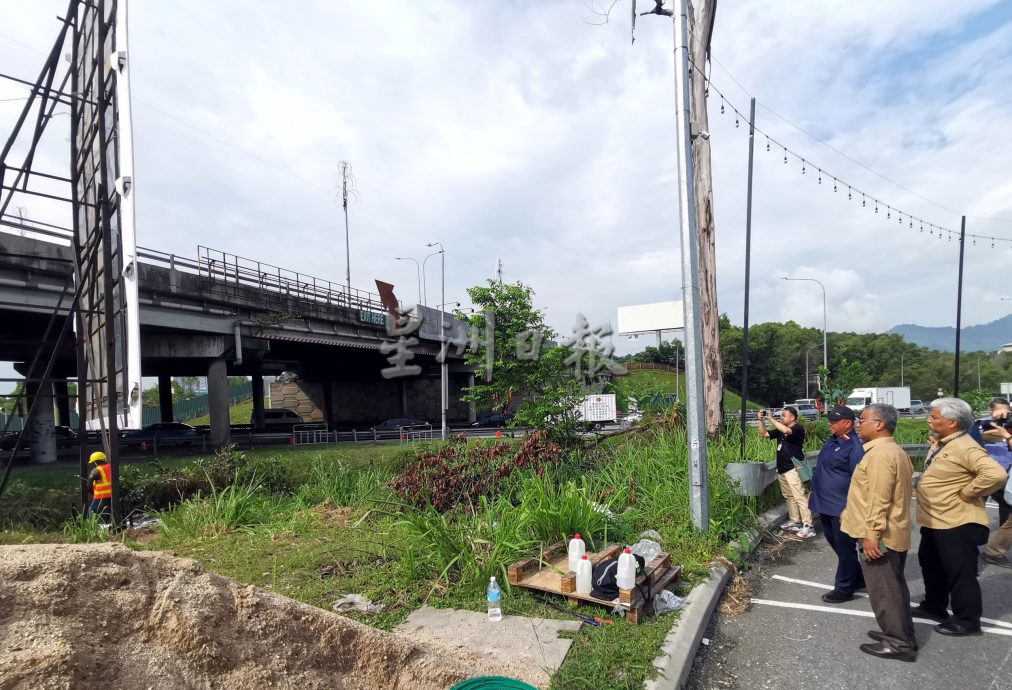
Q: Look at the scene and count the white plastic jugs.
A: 3